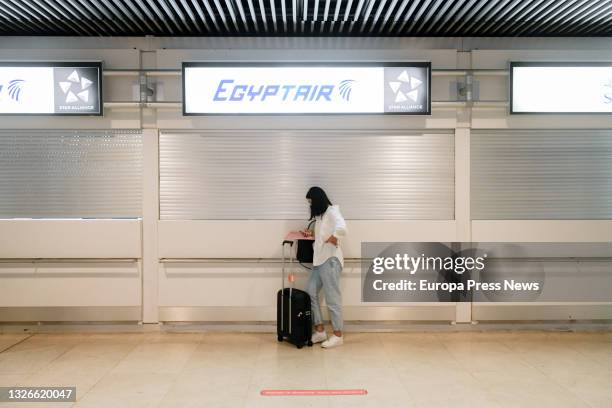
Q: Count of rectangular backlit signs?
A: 3